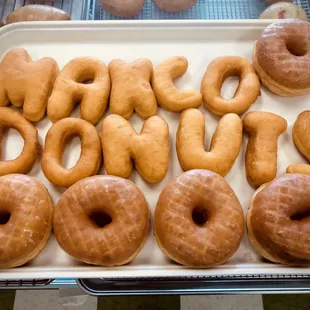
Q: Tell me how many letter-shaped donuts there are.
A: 11